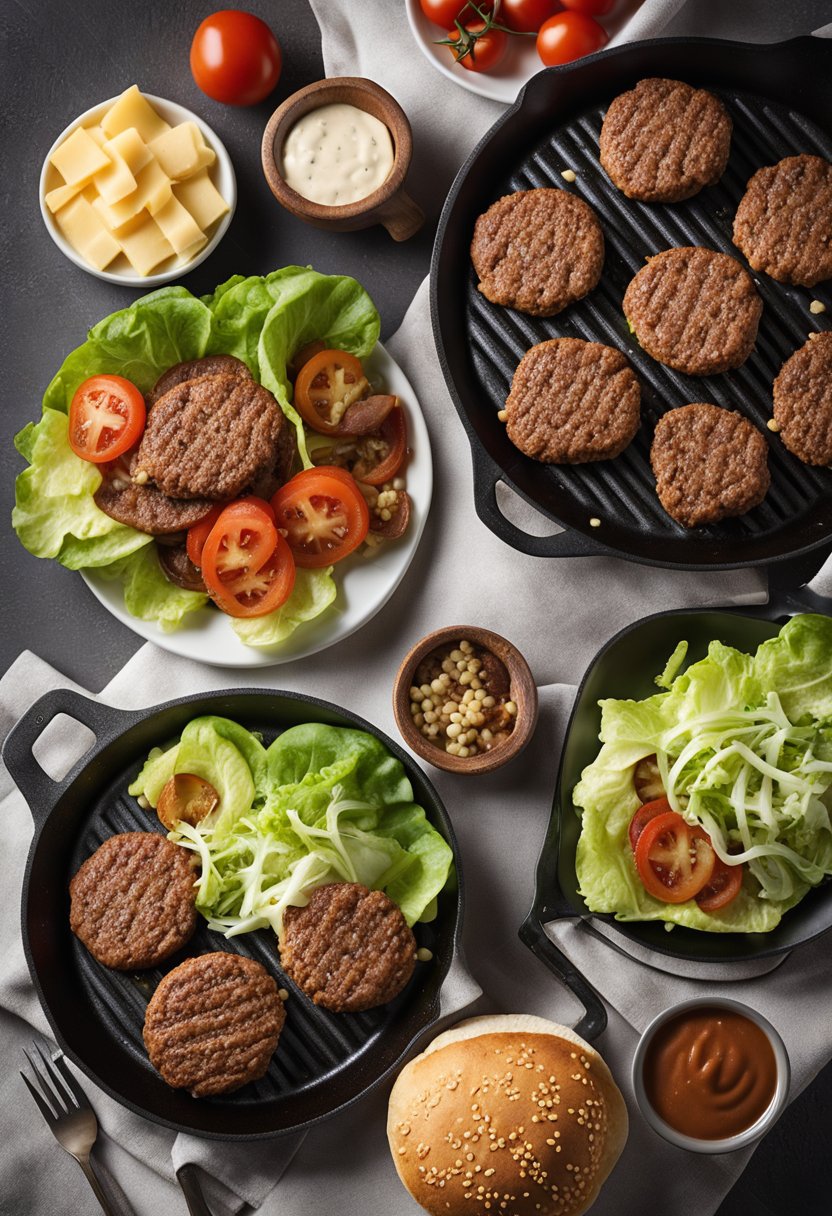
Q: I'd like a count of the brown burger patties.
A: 11